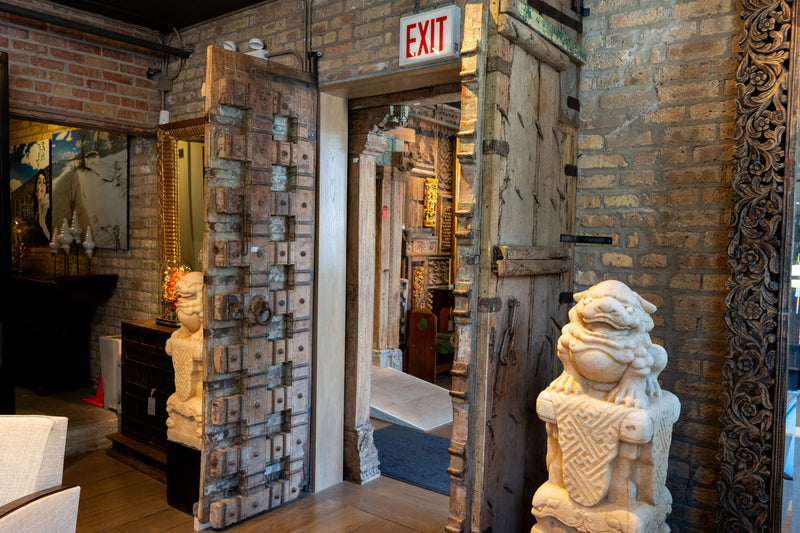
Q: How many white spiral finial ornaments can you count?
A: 4